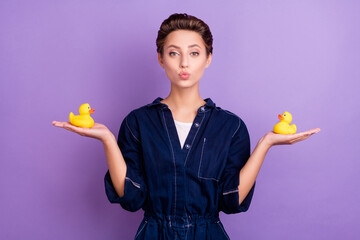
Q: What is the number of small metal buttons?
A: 3